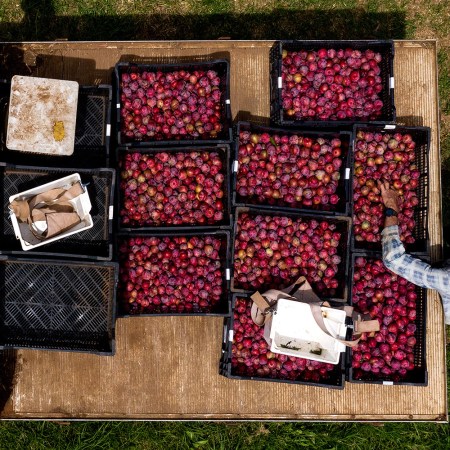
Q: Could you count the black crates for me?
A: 12